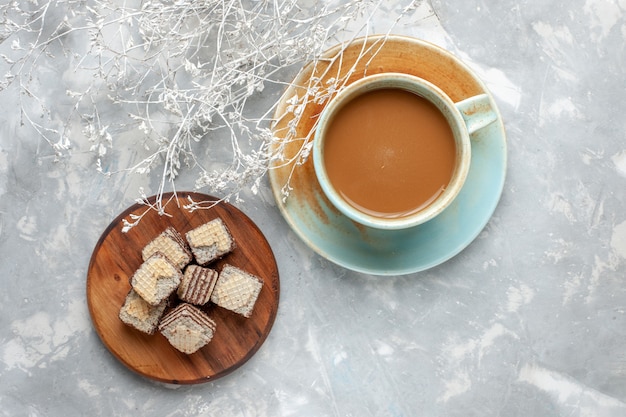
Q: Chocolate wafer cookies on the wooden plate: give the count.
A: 7